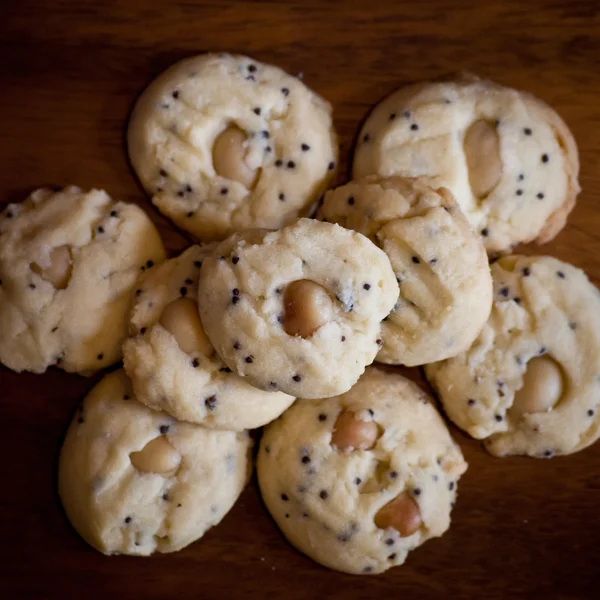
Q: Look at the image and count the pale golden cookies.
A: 9